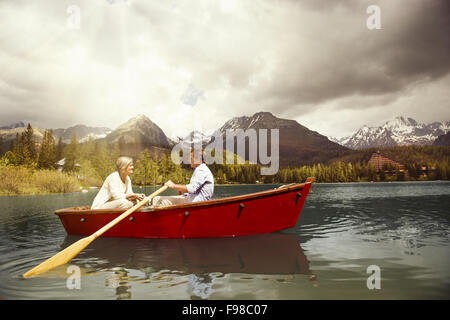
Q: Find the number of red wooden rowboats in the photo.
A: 1